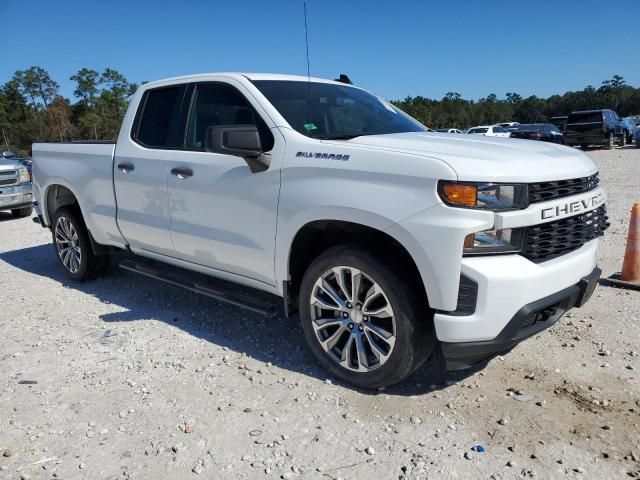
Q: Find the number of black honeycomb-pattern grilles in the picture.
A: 2